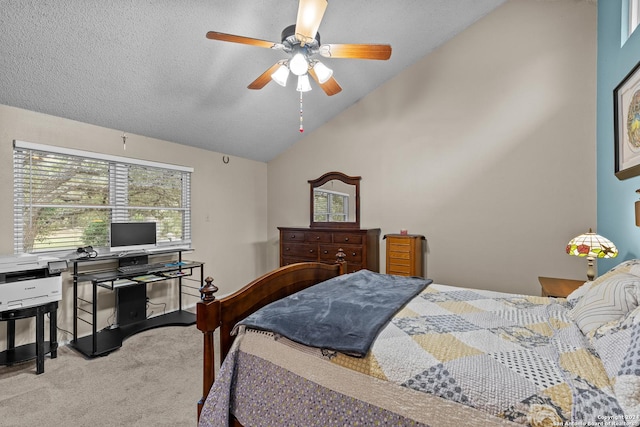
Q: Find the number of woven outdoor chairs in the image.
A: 0